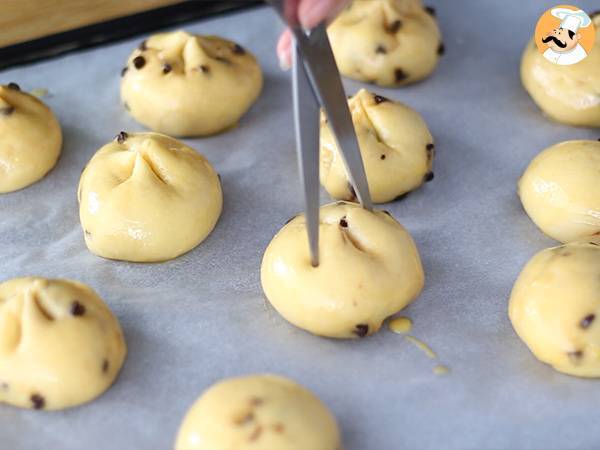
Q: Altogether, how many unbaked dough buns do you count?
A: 11